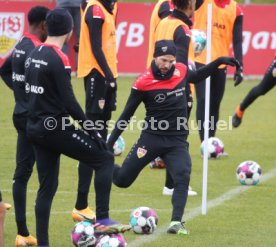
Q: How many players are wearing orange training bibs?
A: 4